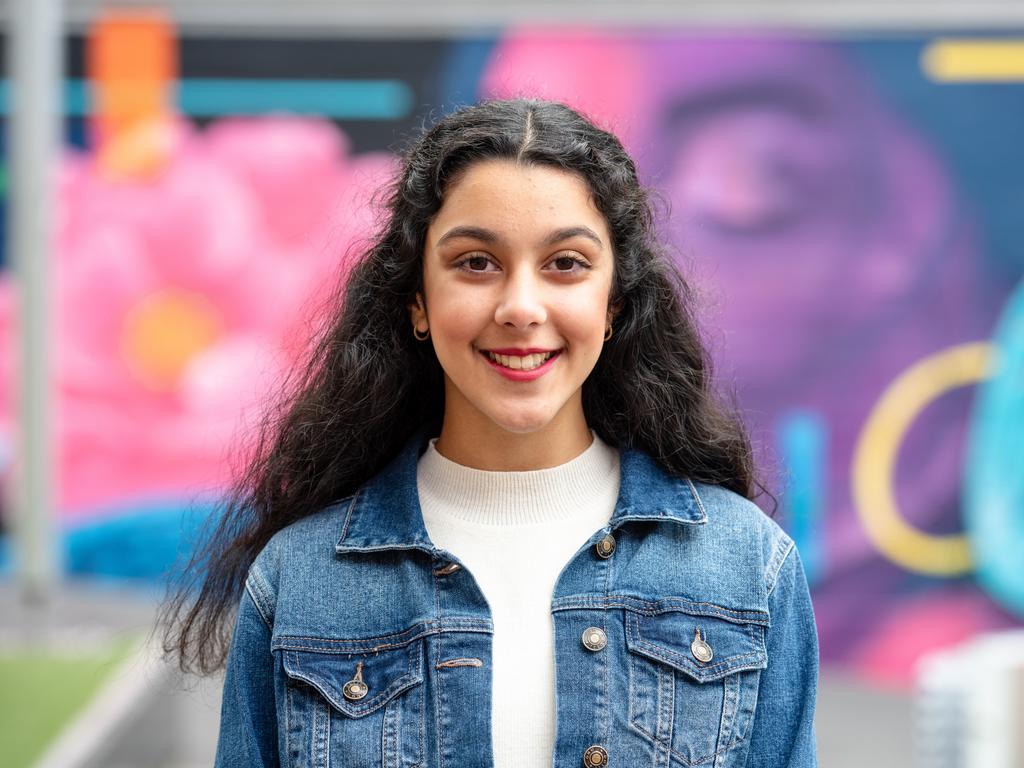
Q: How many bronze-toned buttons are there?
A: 5